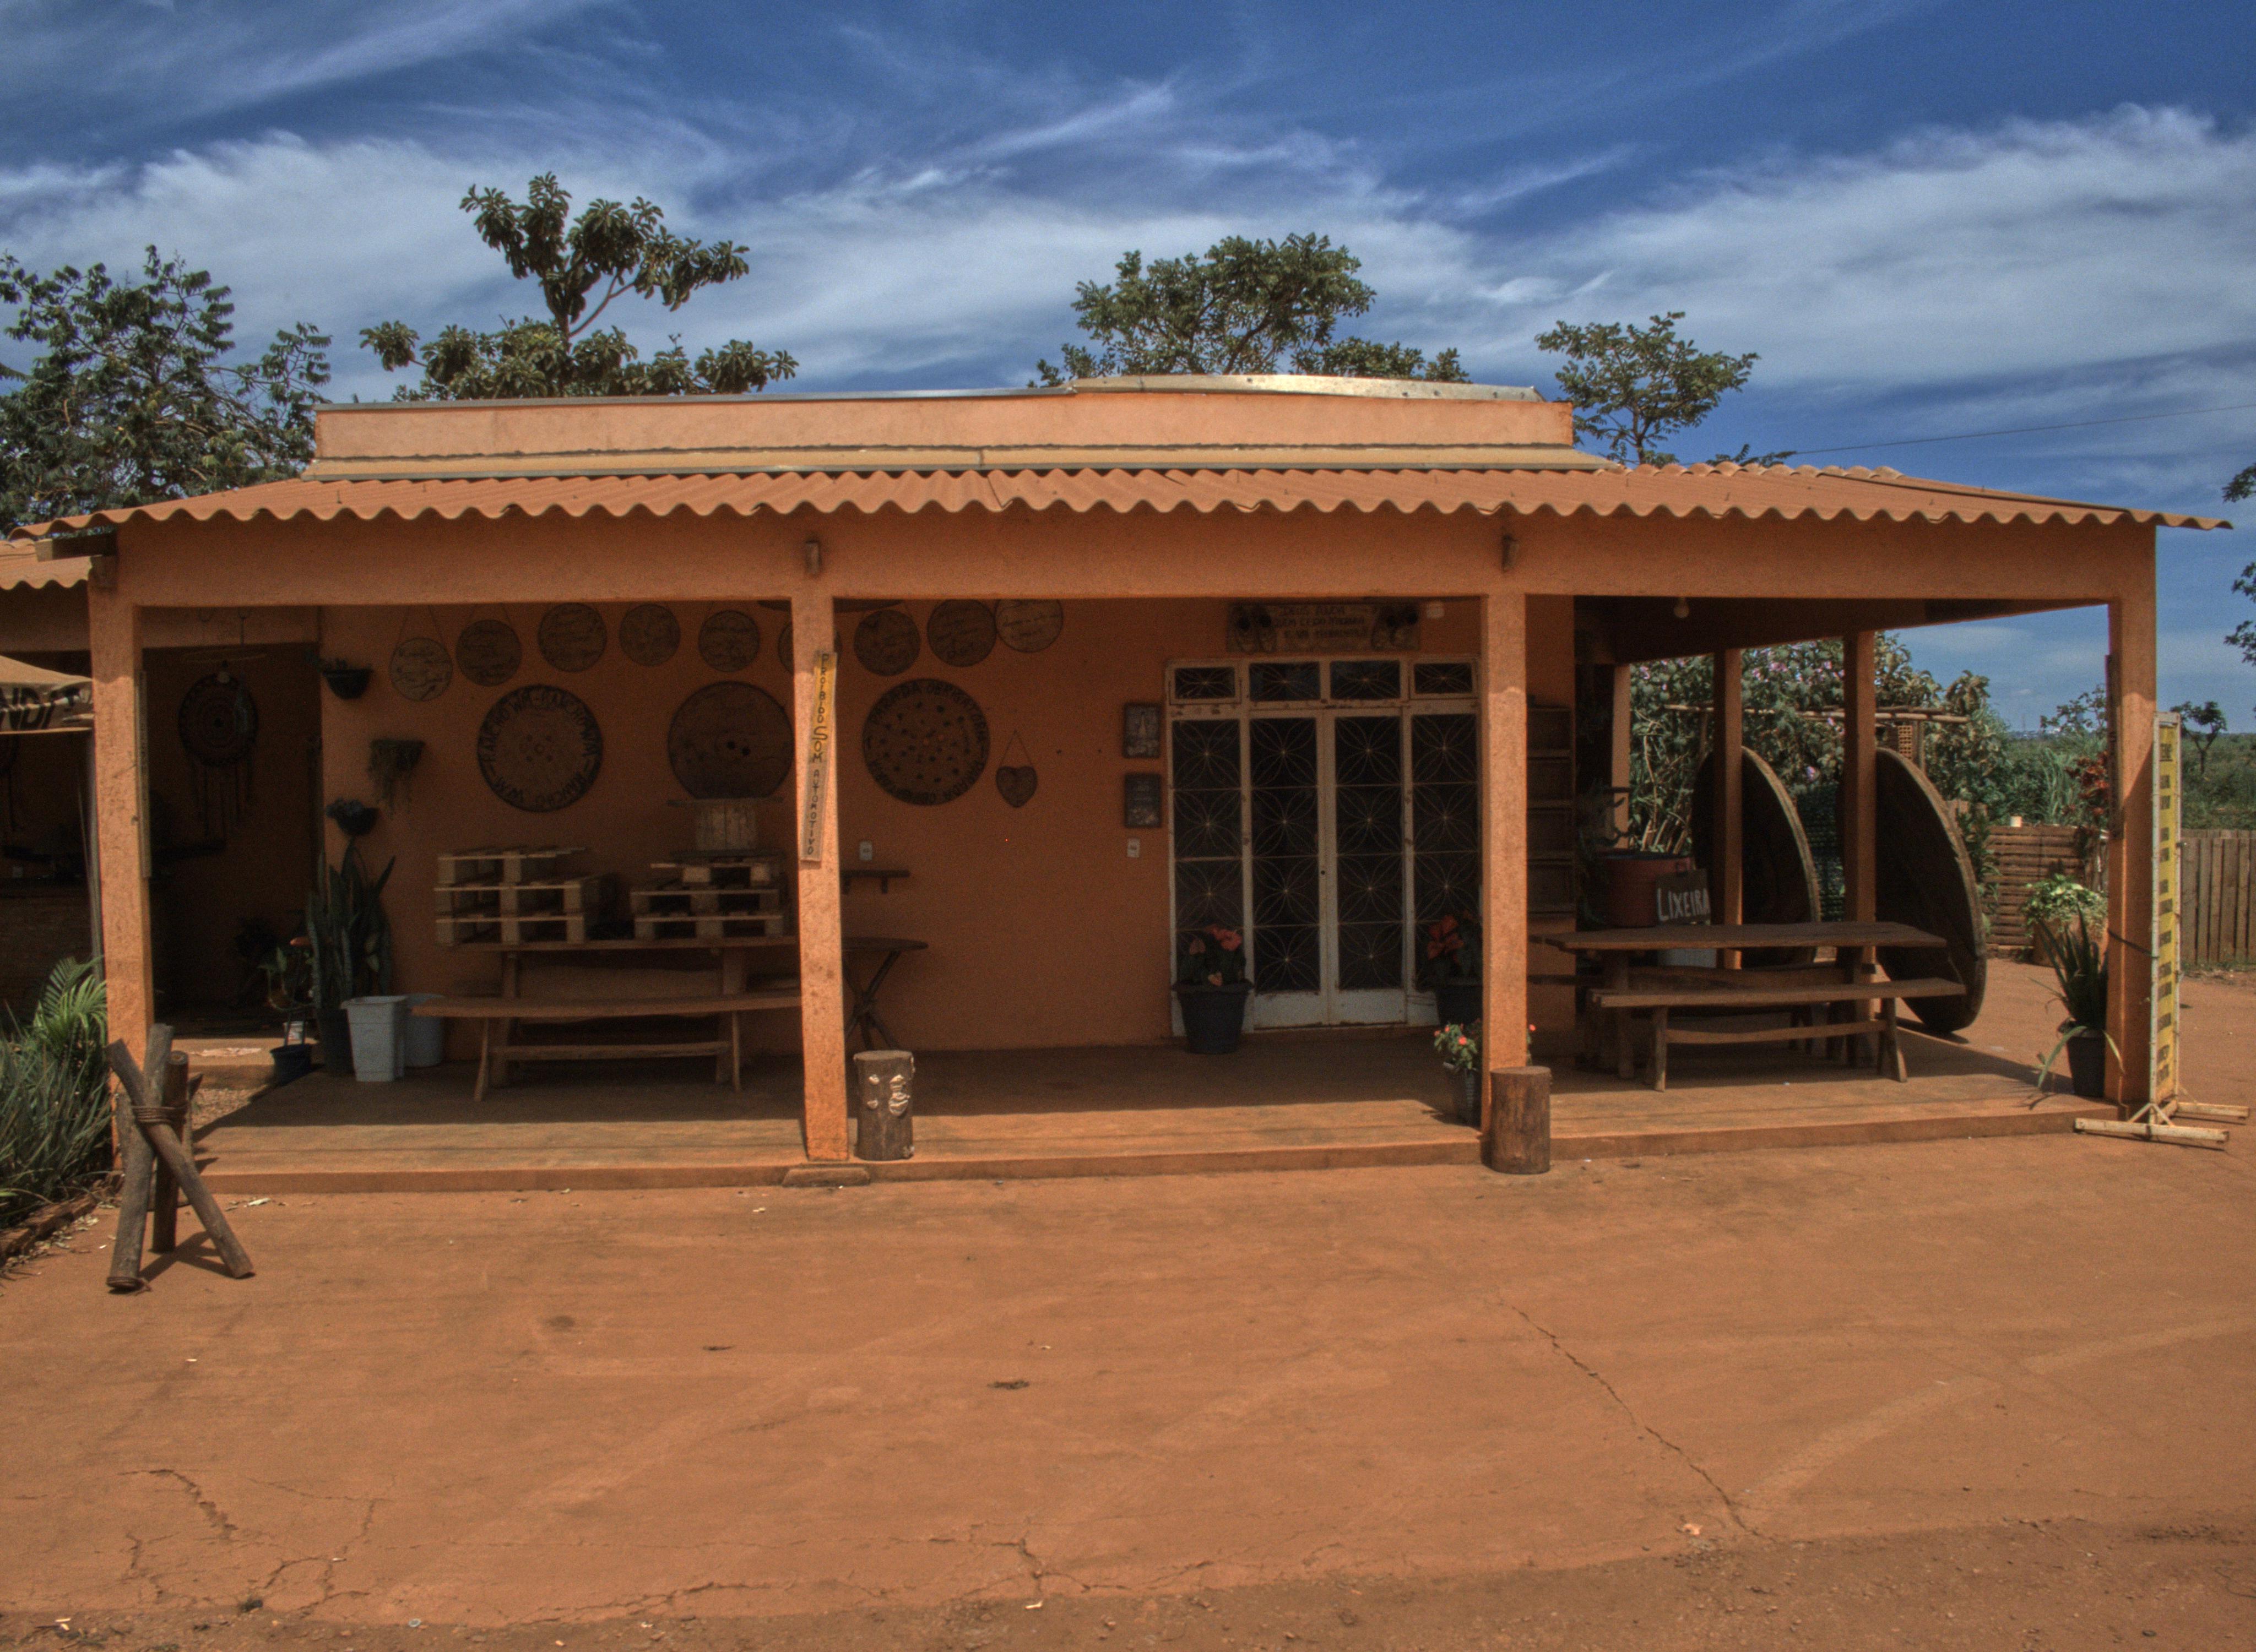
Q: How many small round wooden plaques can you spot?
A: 9